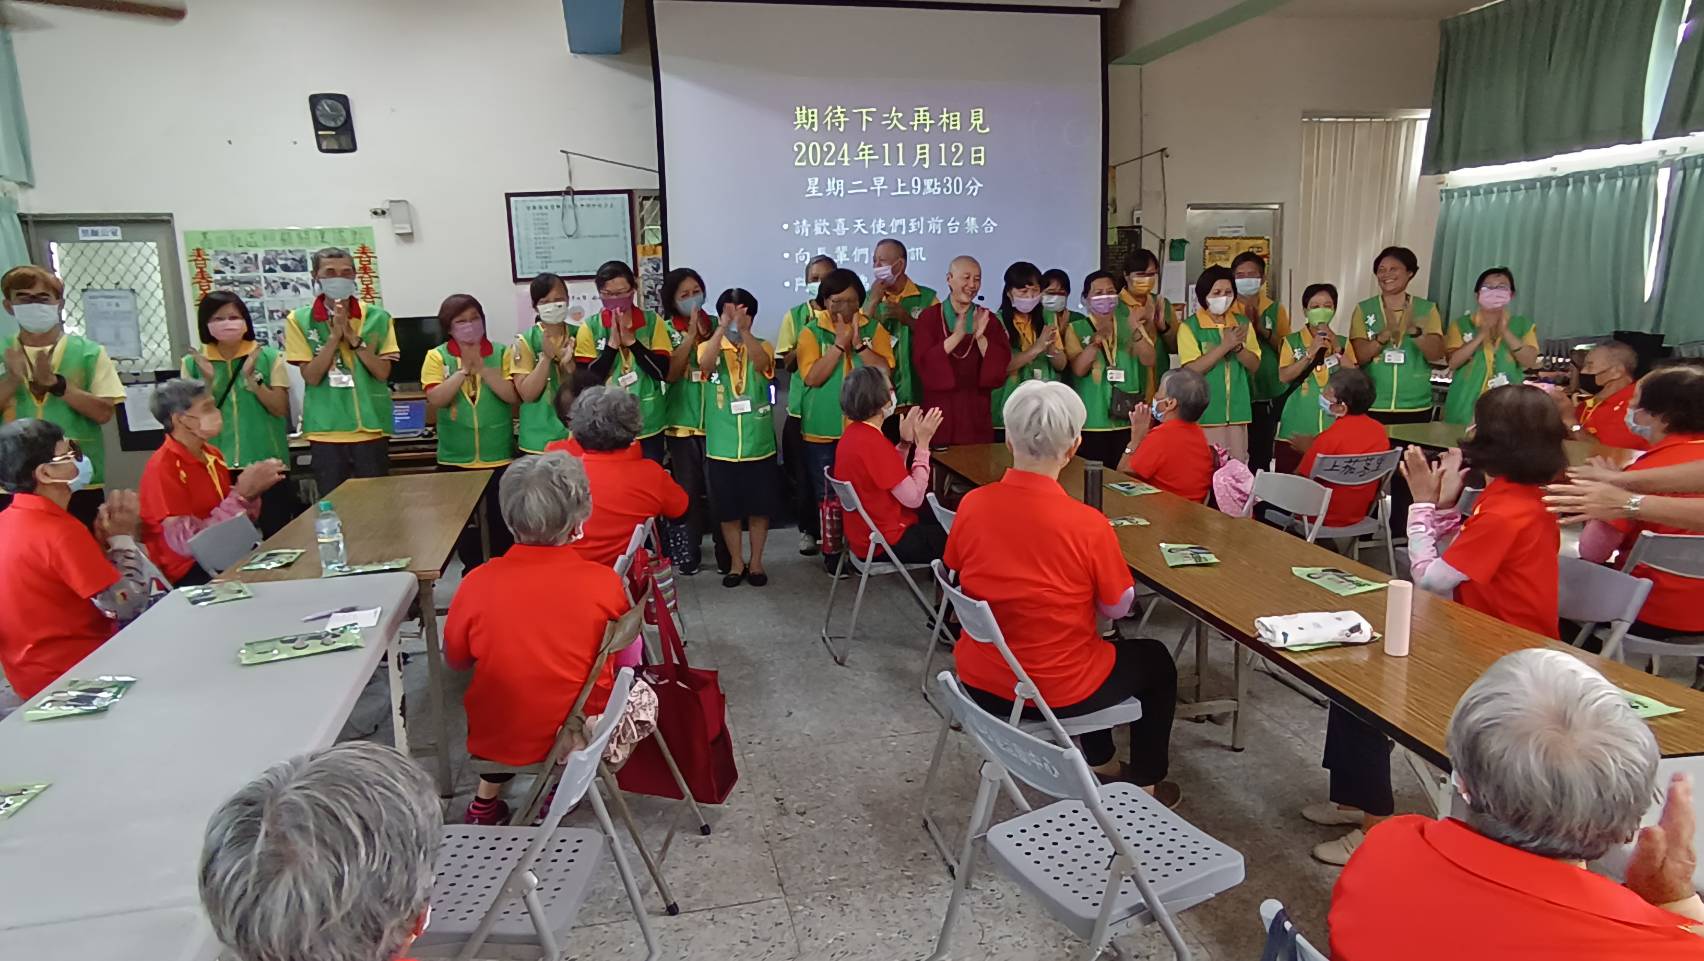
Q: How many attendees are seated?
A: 14